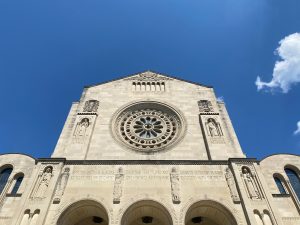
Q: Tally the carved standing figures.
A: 8